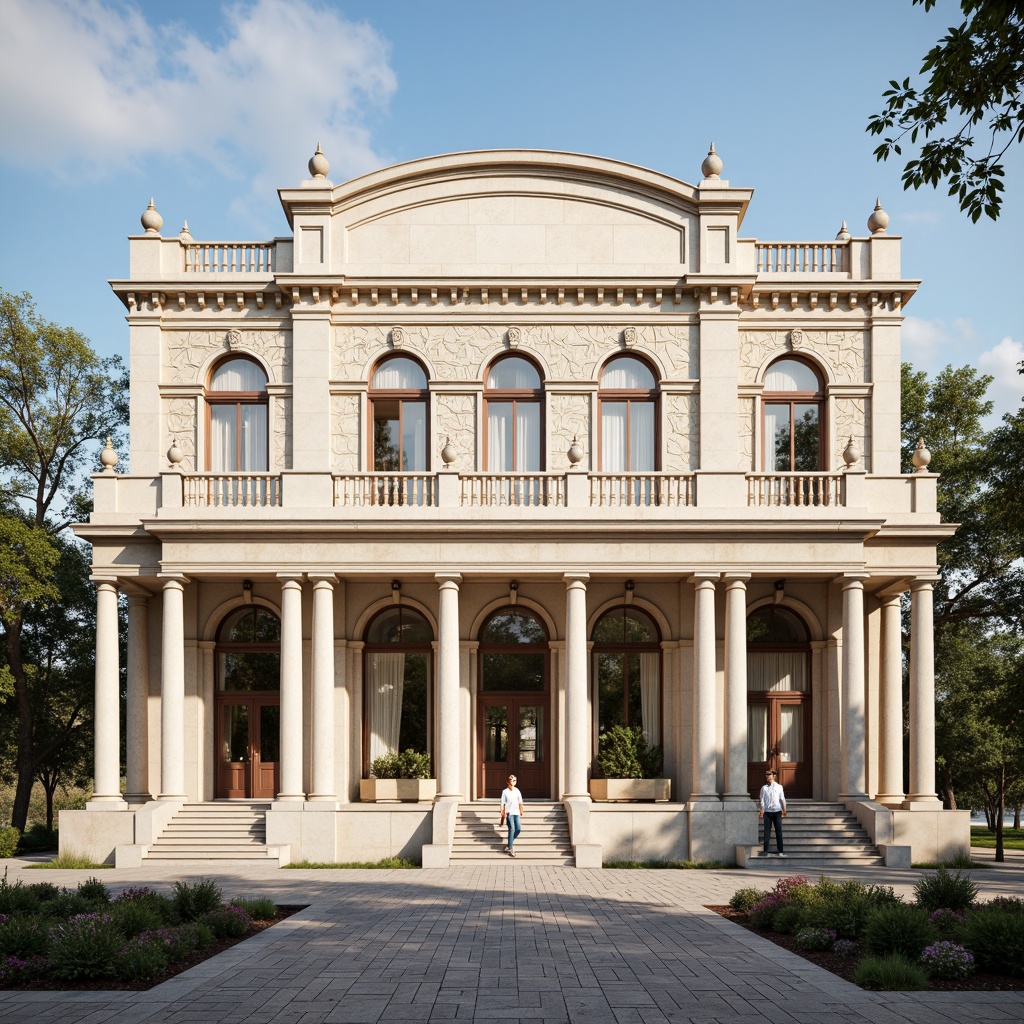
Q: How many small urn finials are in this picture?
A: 12